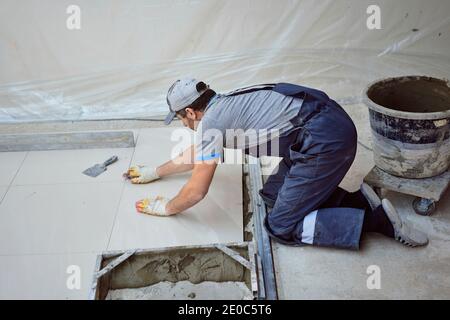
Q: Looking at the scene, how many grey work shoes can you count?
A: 2